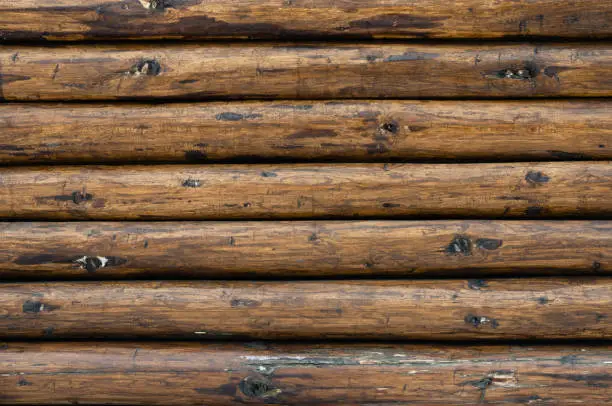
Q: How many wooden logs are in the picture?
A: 7